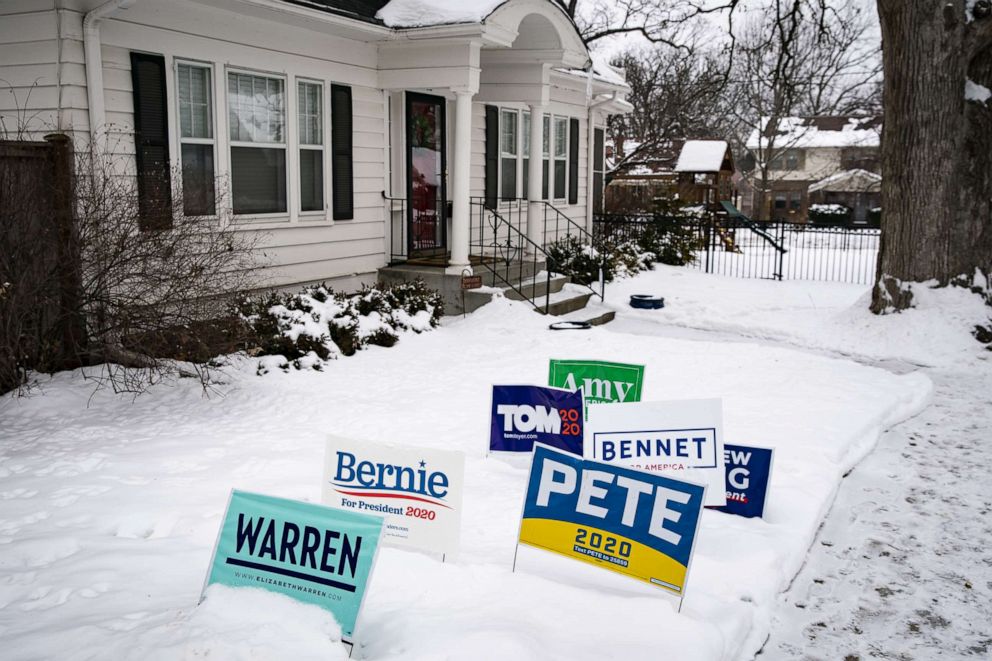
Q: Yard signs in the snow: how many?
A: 7